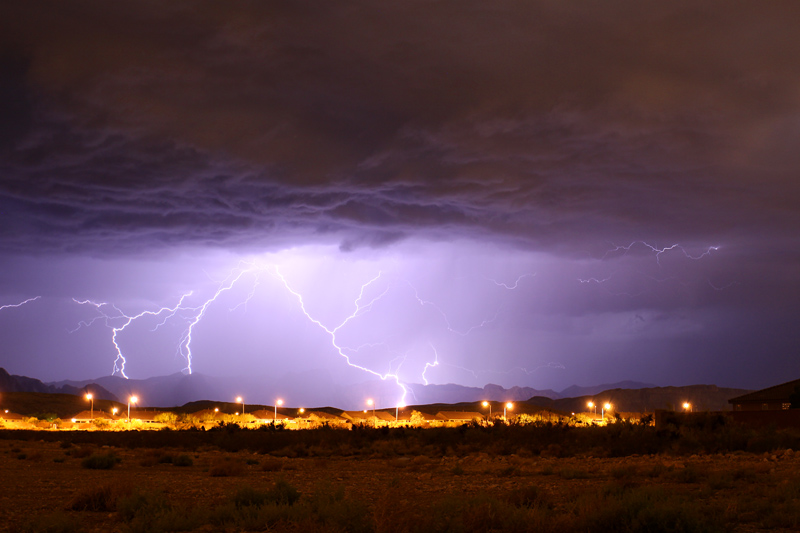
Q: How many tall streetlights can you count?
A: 11